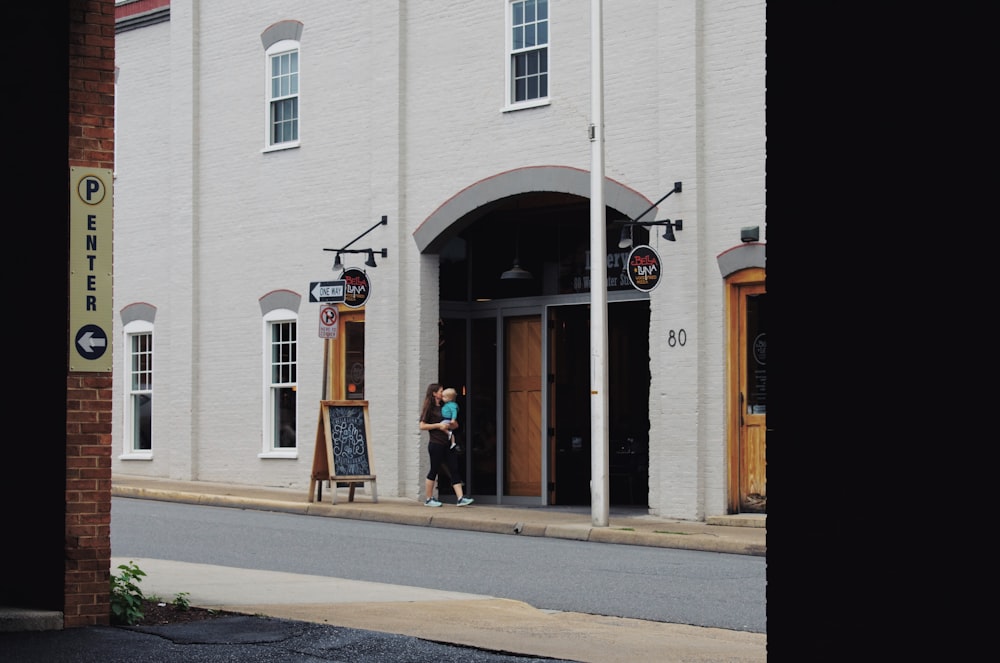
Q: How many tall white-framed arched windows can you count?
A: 4